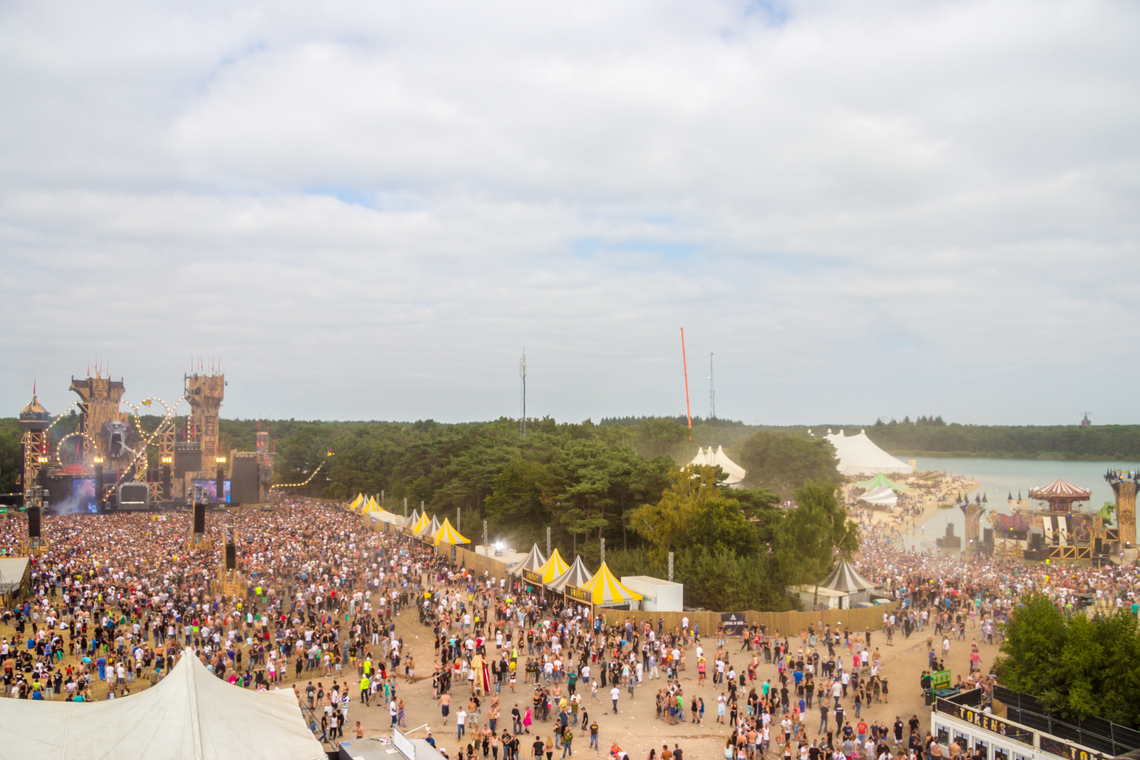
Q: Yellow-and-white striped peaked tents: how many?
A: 6